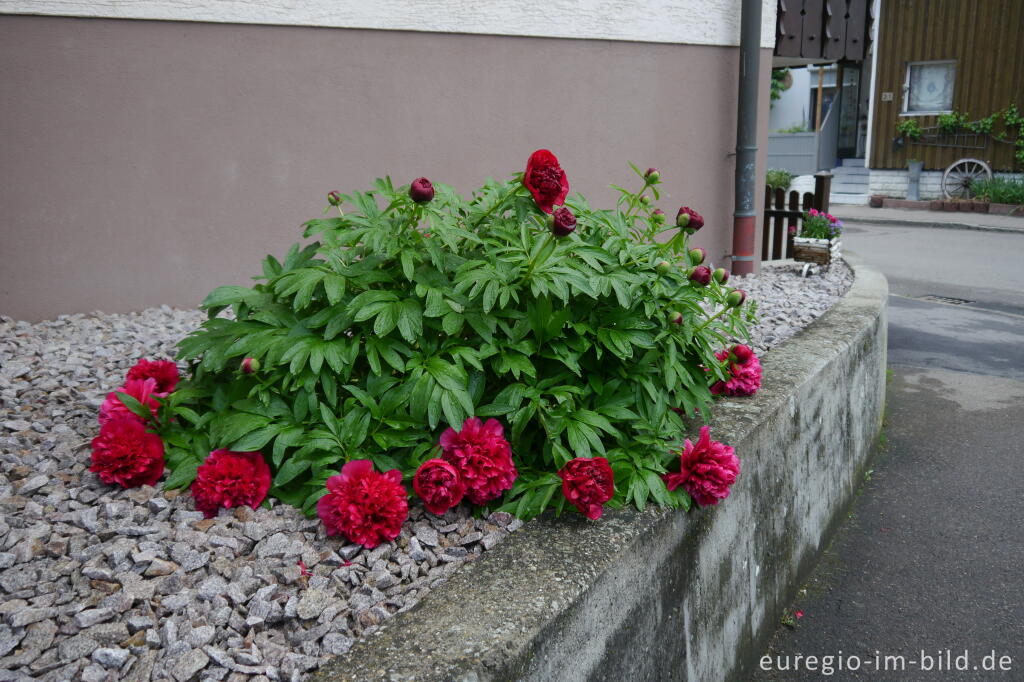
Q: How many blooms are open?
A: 11